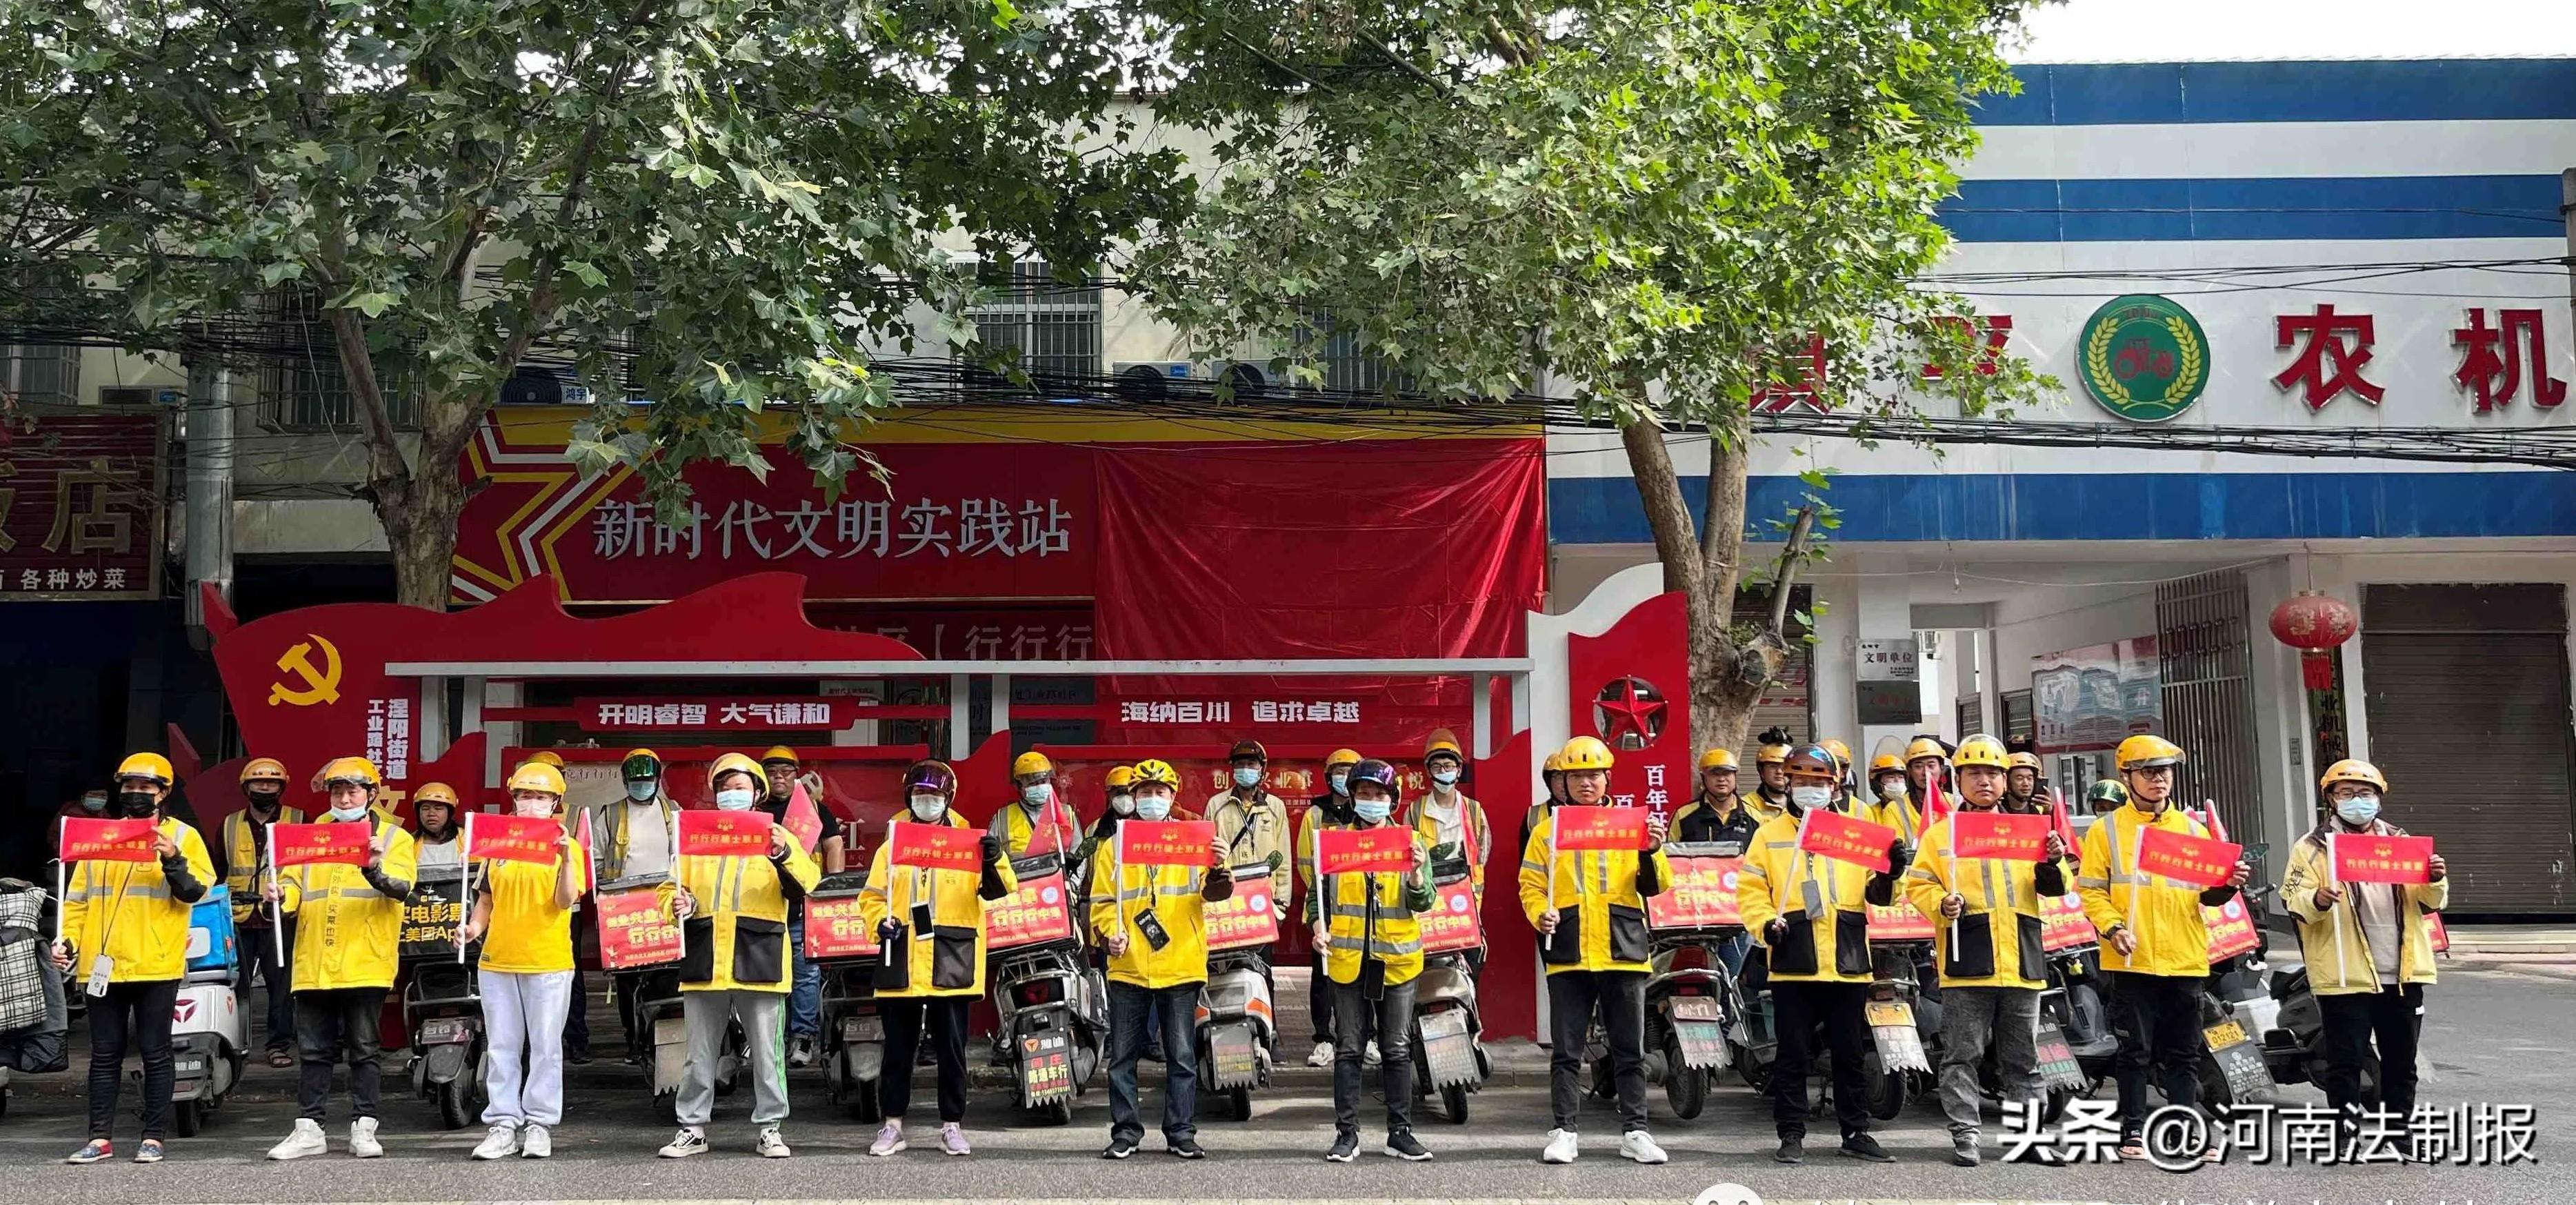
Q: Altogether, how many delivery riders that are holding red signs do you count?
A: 12